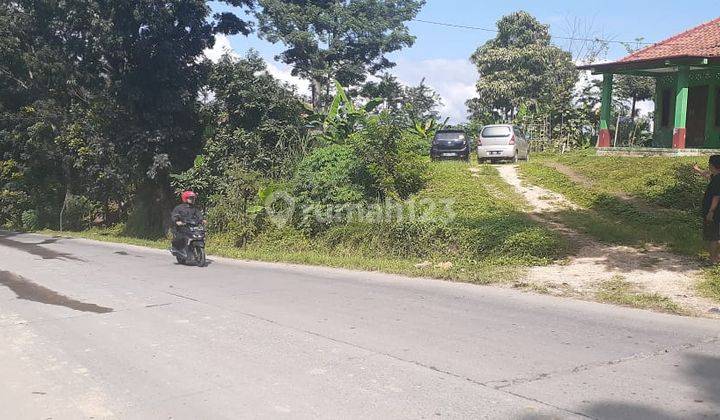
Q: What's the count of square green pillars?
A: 2